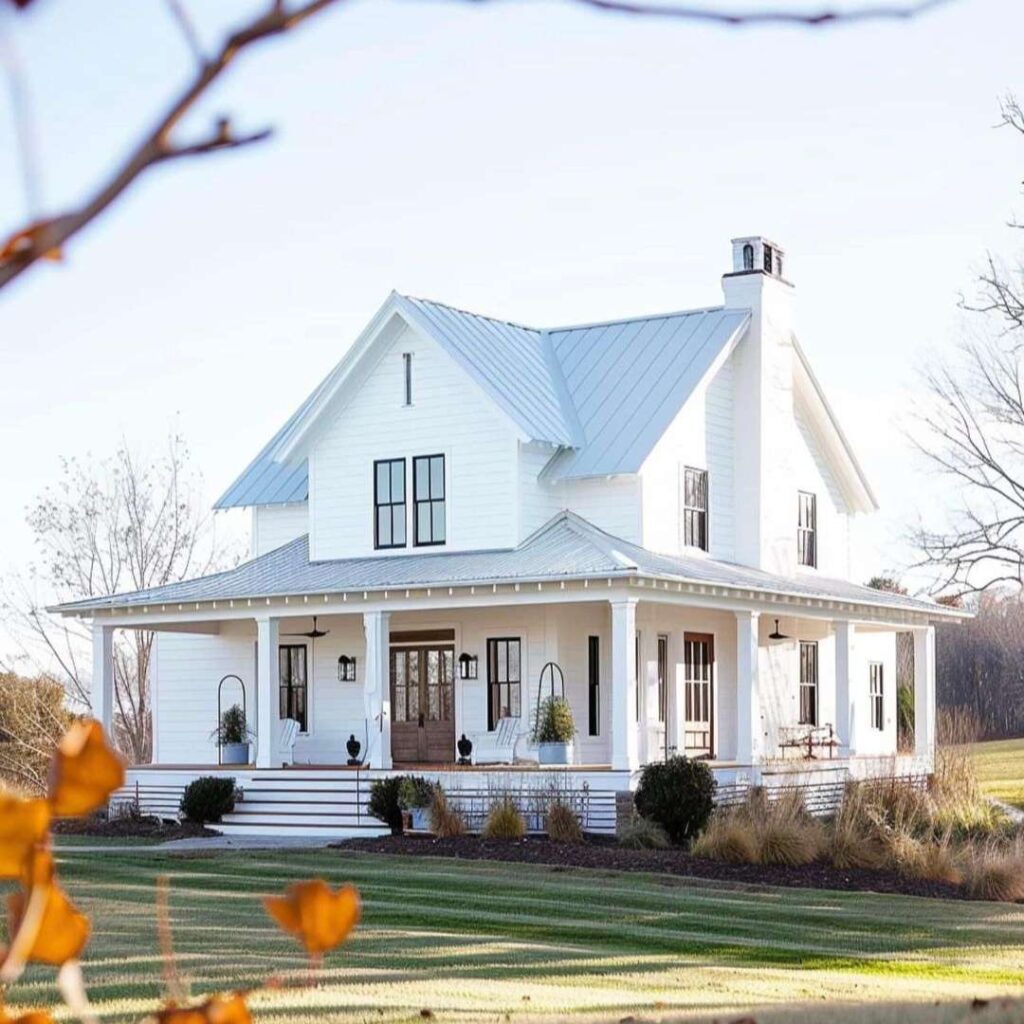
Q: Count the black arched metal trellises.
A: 2